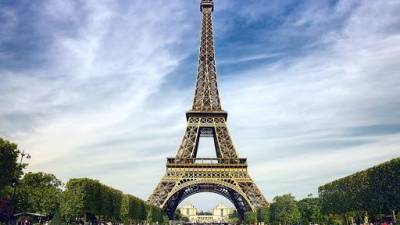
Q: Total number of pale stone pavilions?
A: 2